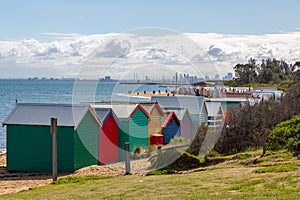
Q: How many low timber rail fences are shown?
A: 1